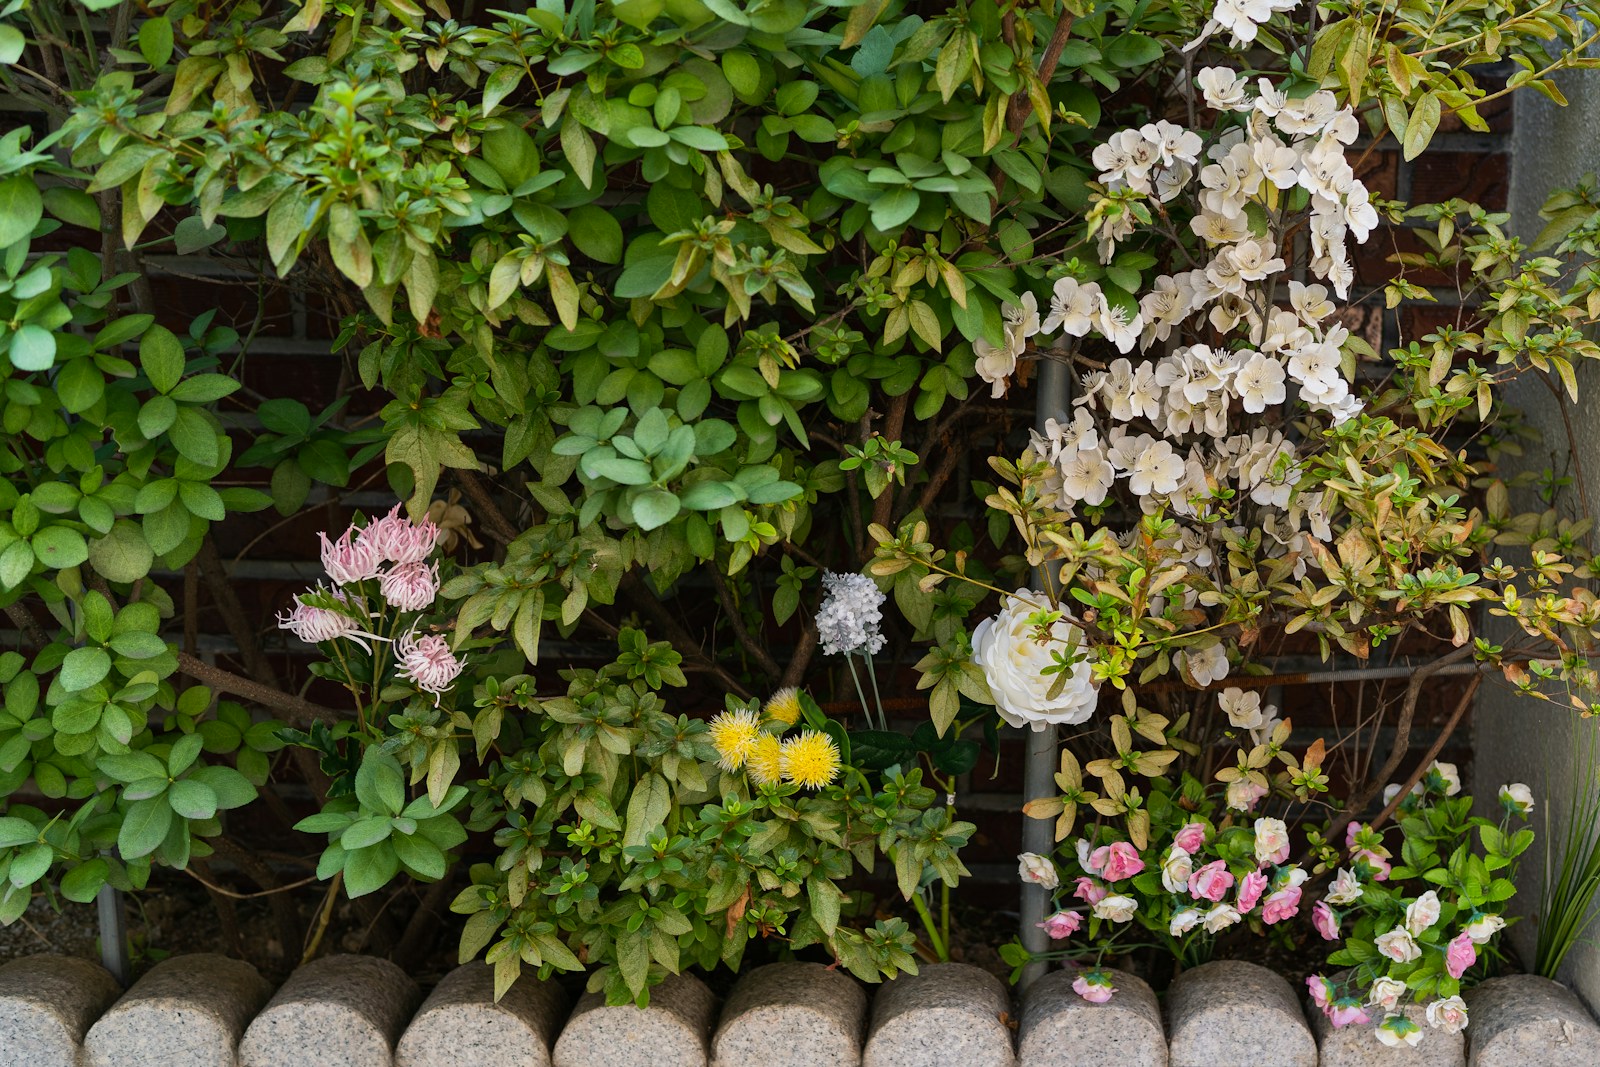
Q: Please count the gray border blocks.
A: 11